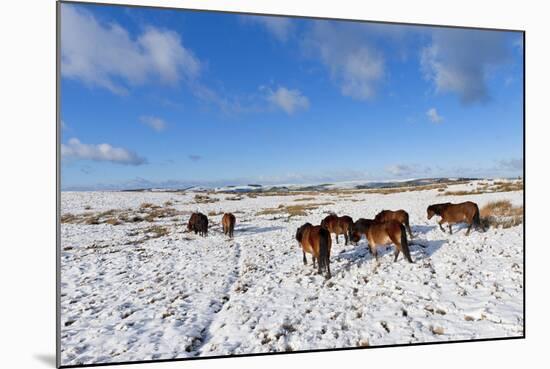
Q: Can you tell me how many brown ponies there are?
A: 7